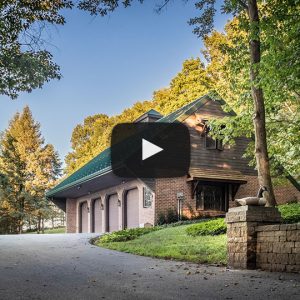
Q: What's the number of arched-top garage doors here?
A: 4